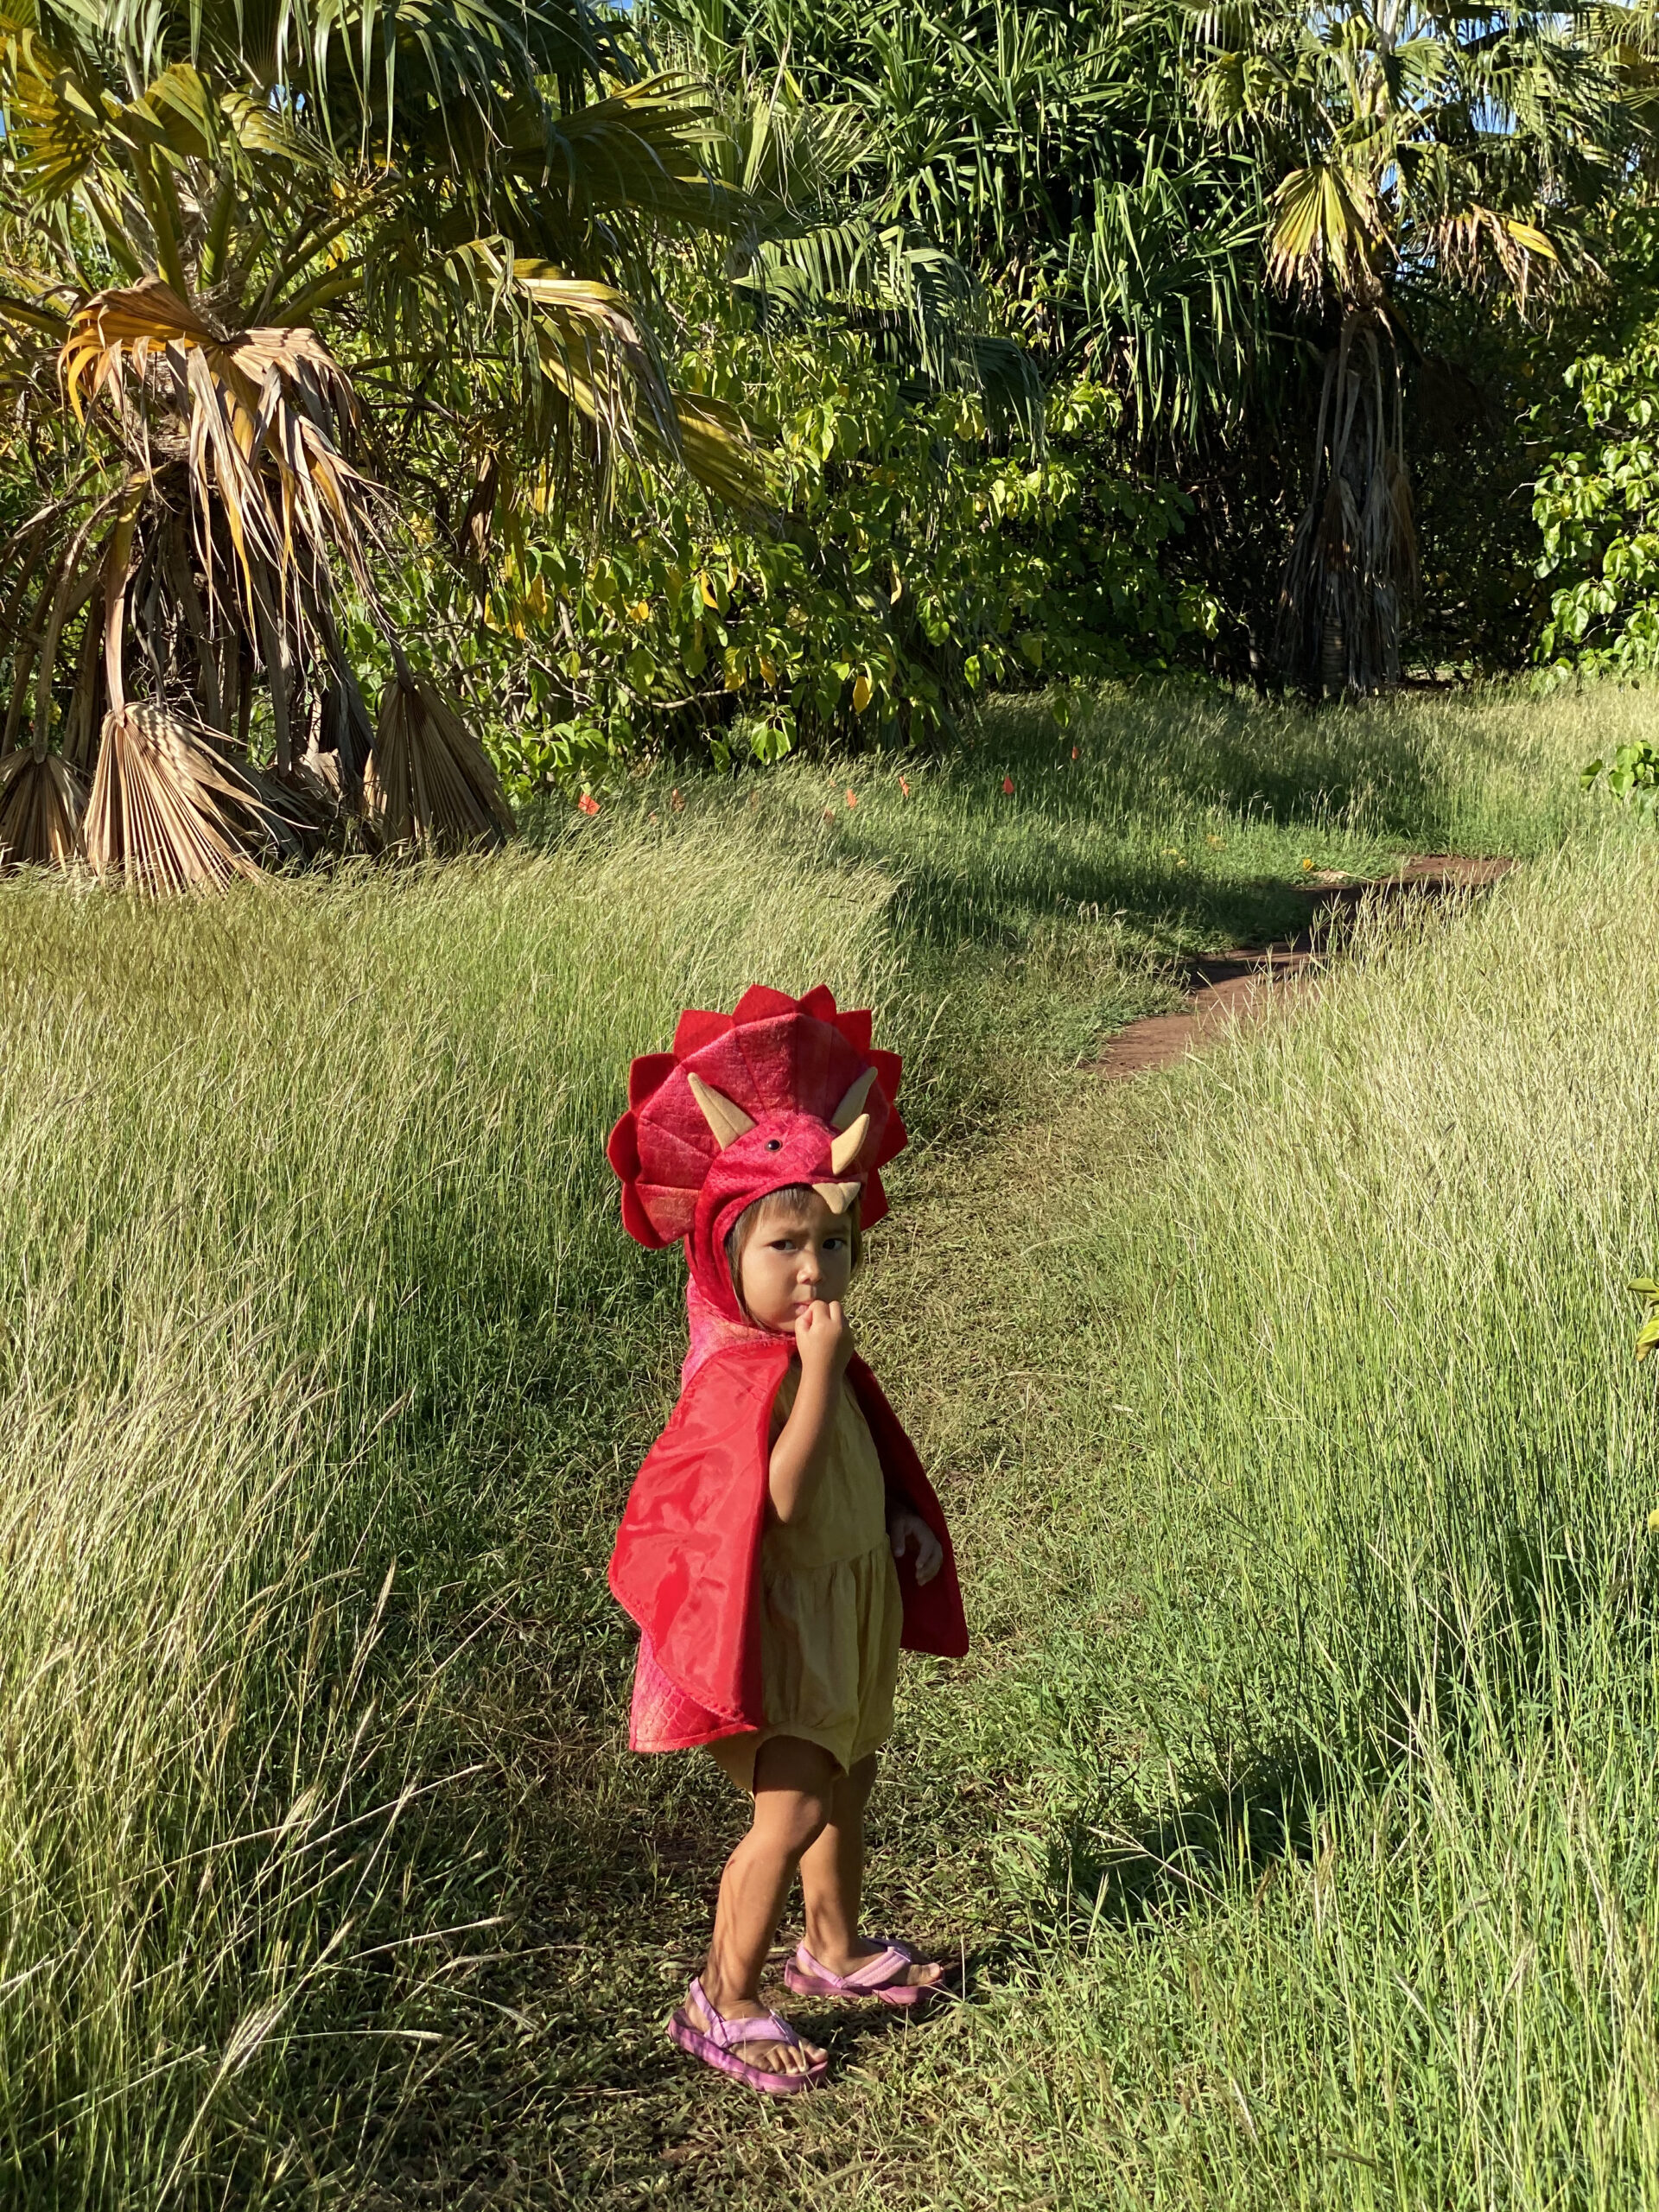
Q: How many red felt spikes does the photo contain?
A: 10